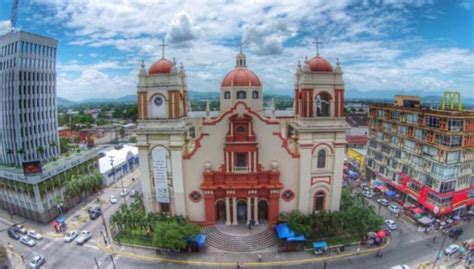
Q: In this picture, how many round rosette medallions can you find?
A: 2